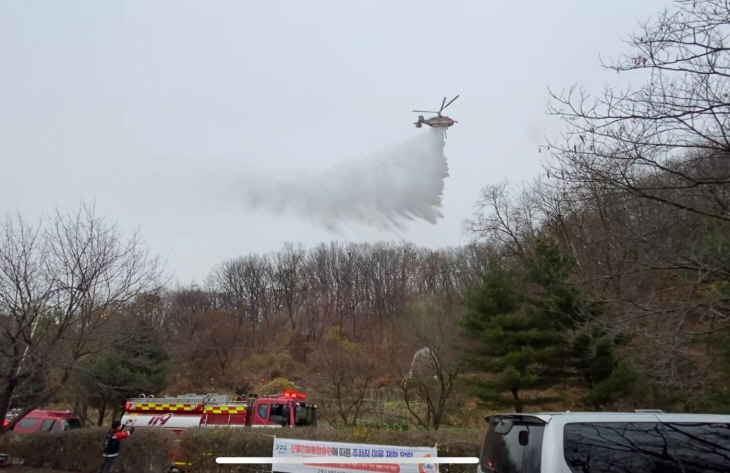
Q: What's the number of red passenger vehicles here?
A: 1